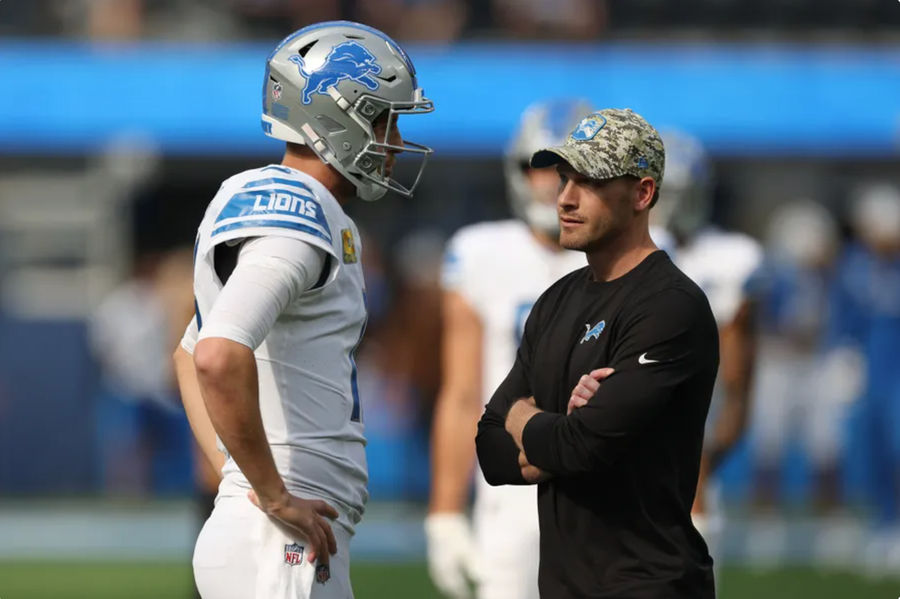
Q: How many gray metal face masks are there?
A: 1